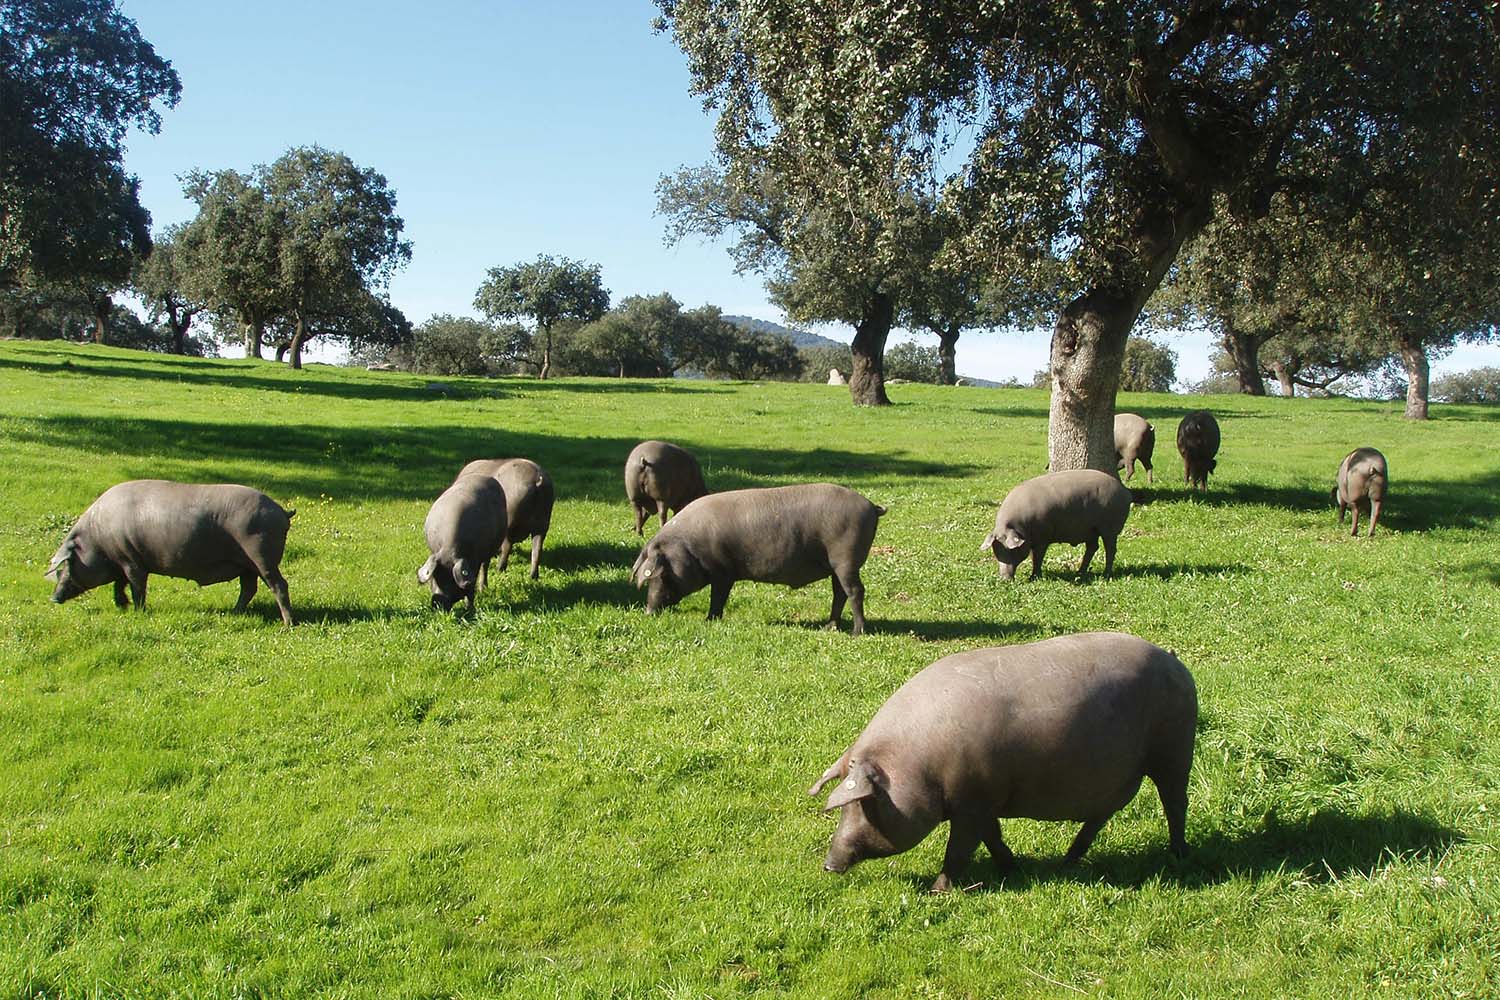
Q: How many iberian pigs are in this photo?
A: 10